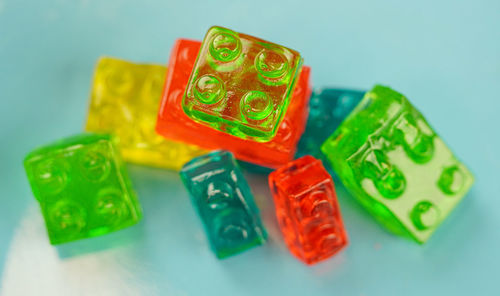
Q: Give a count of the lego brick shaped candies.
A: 8